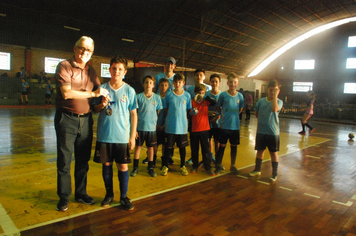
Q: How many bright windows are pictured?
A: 8